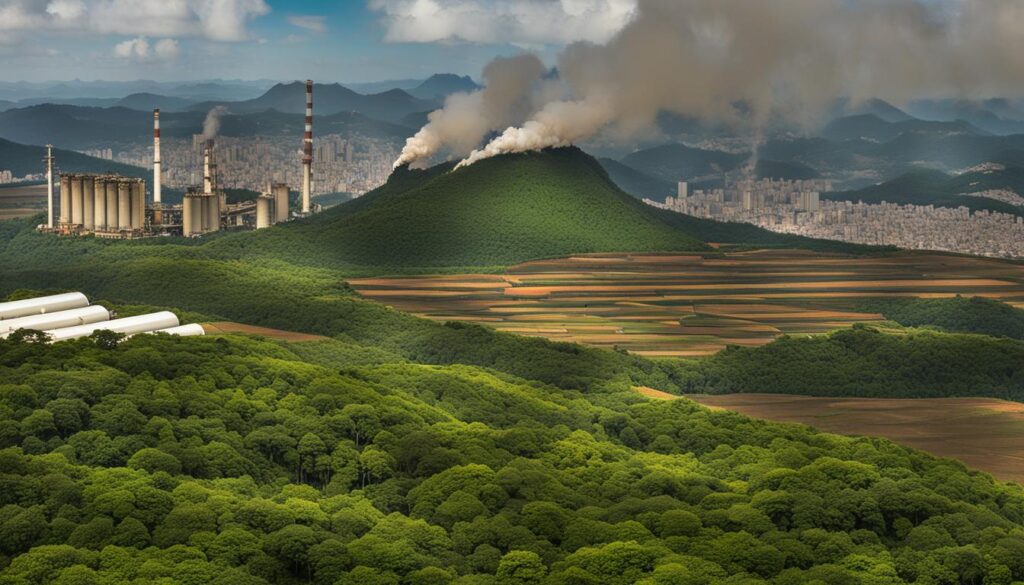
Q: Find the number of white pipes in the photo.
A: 4